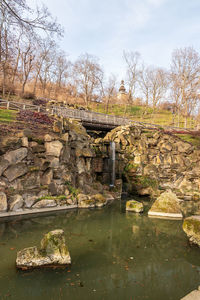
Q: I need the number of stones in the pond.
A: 4